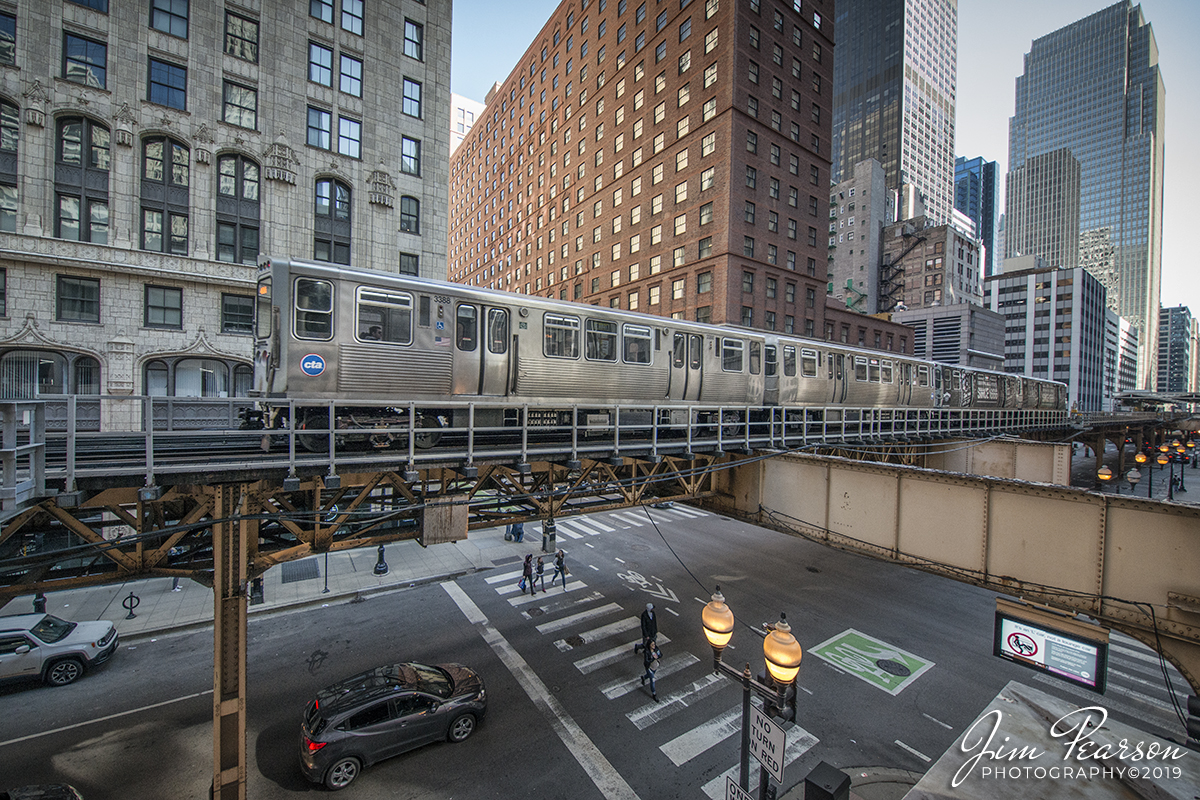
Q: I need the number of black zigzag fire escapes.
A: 1